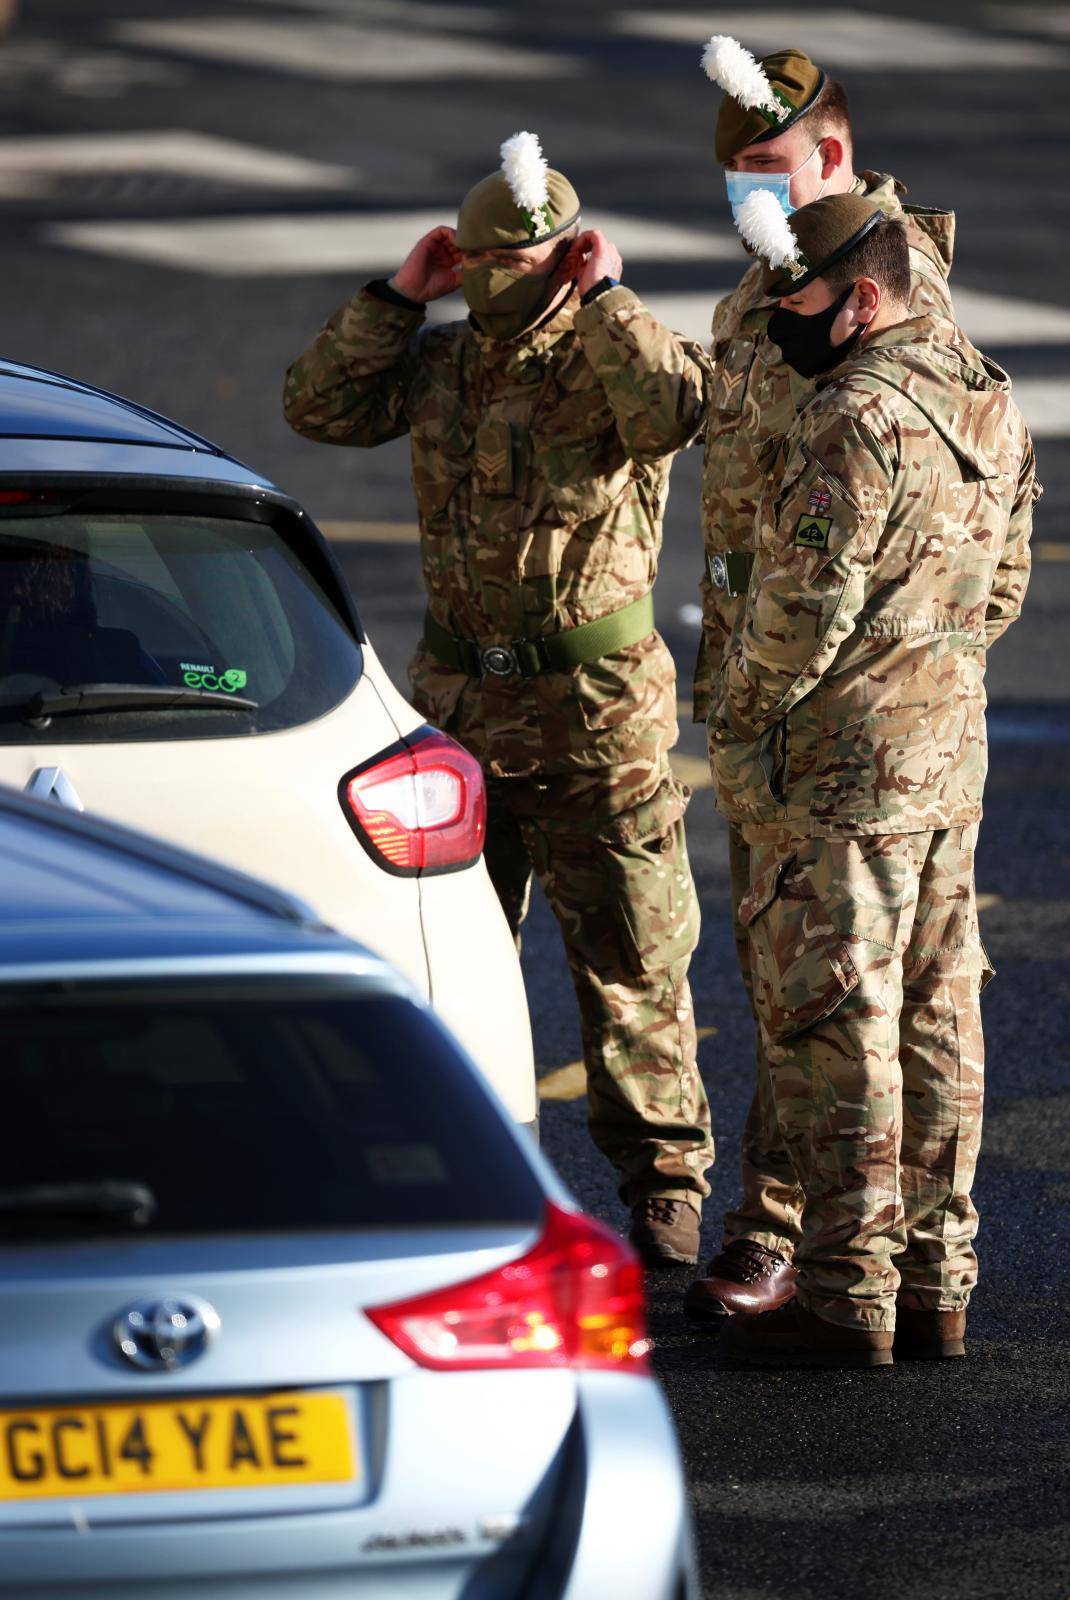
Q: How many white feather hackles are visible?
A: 3